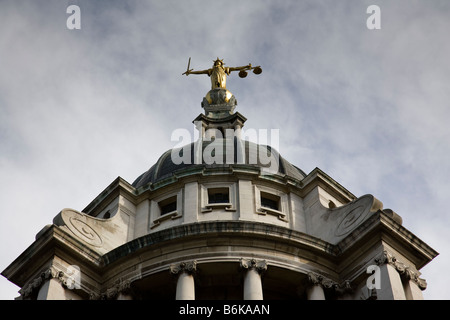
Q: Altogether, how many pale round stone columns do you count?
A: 4